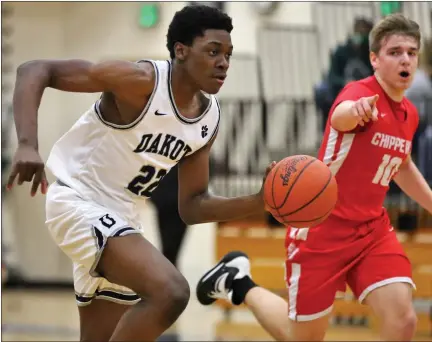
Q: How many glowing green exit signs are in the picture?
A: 2